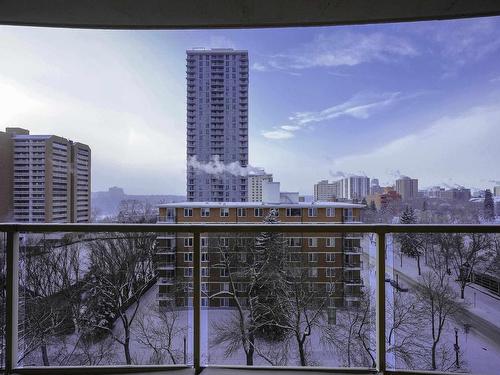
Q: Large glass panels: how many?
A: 3